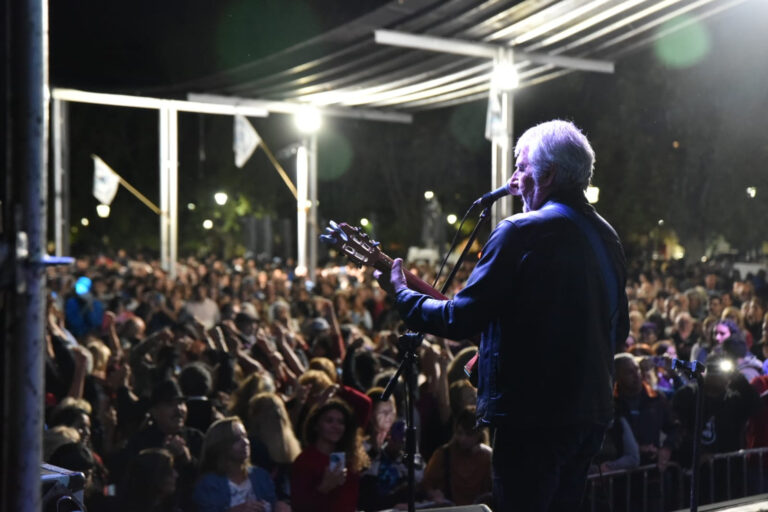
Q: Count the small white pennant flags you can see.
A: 2